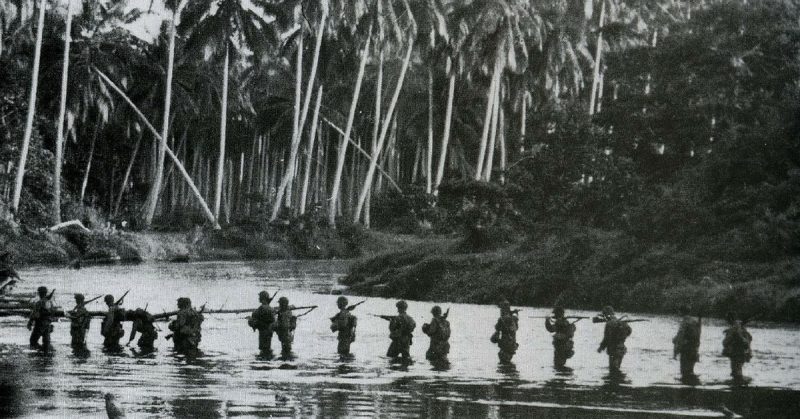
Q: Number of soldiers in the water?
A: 15